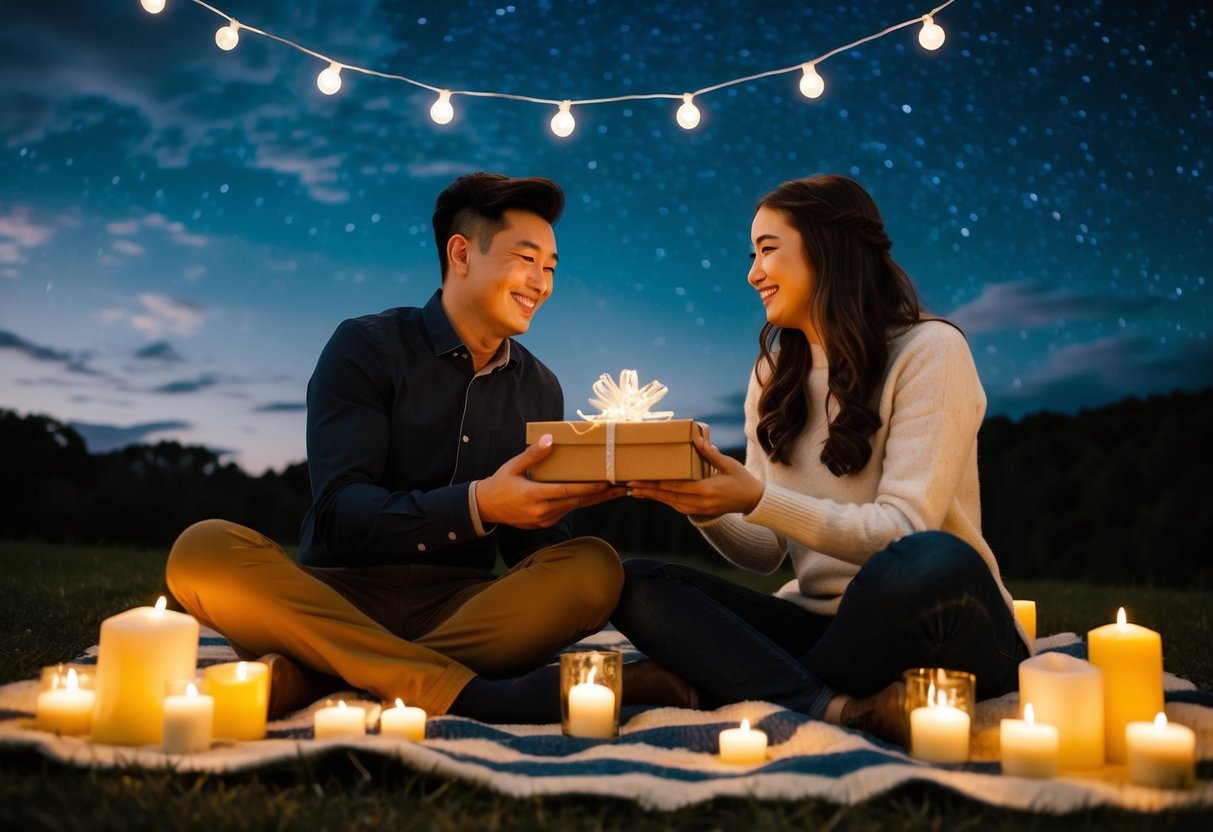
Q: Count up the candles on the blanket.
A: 14